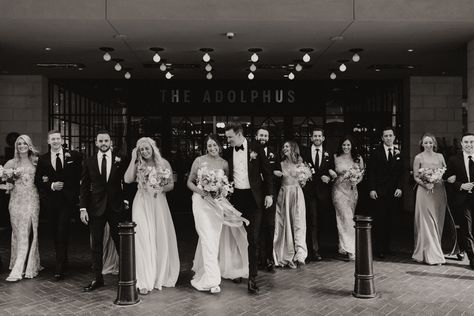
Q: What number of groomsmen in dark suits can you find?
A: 6